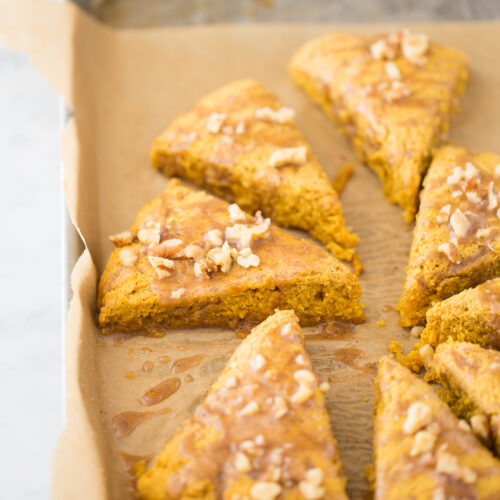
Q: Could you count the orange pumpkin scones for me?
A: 8